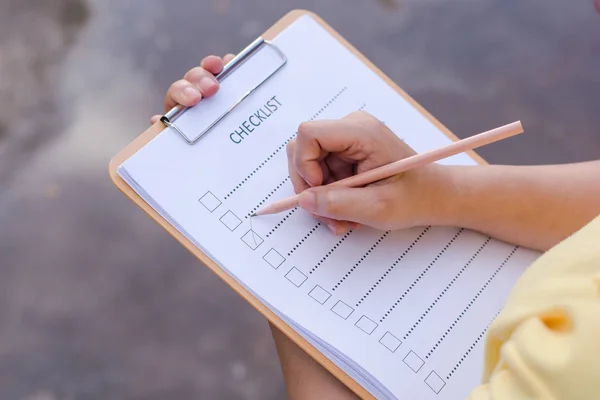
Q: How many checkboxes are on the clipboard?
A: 11